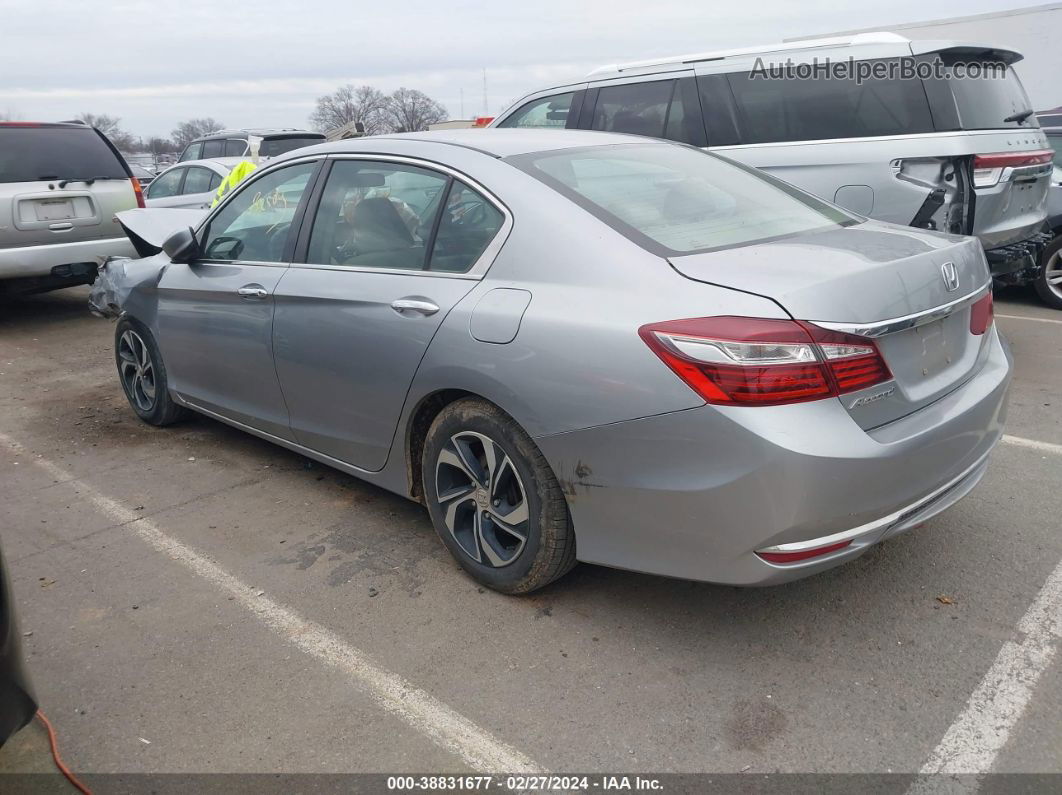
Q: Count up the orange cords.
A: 1